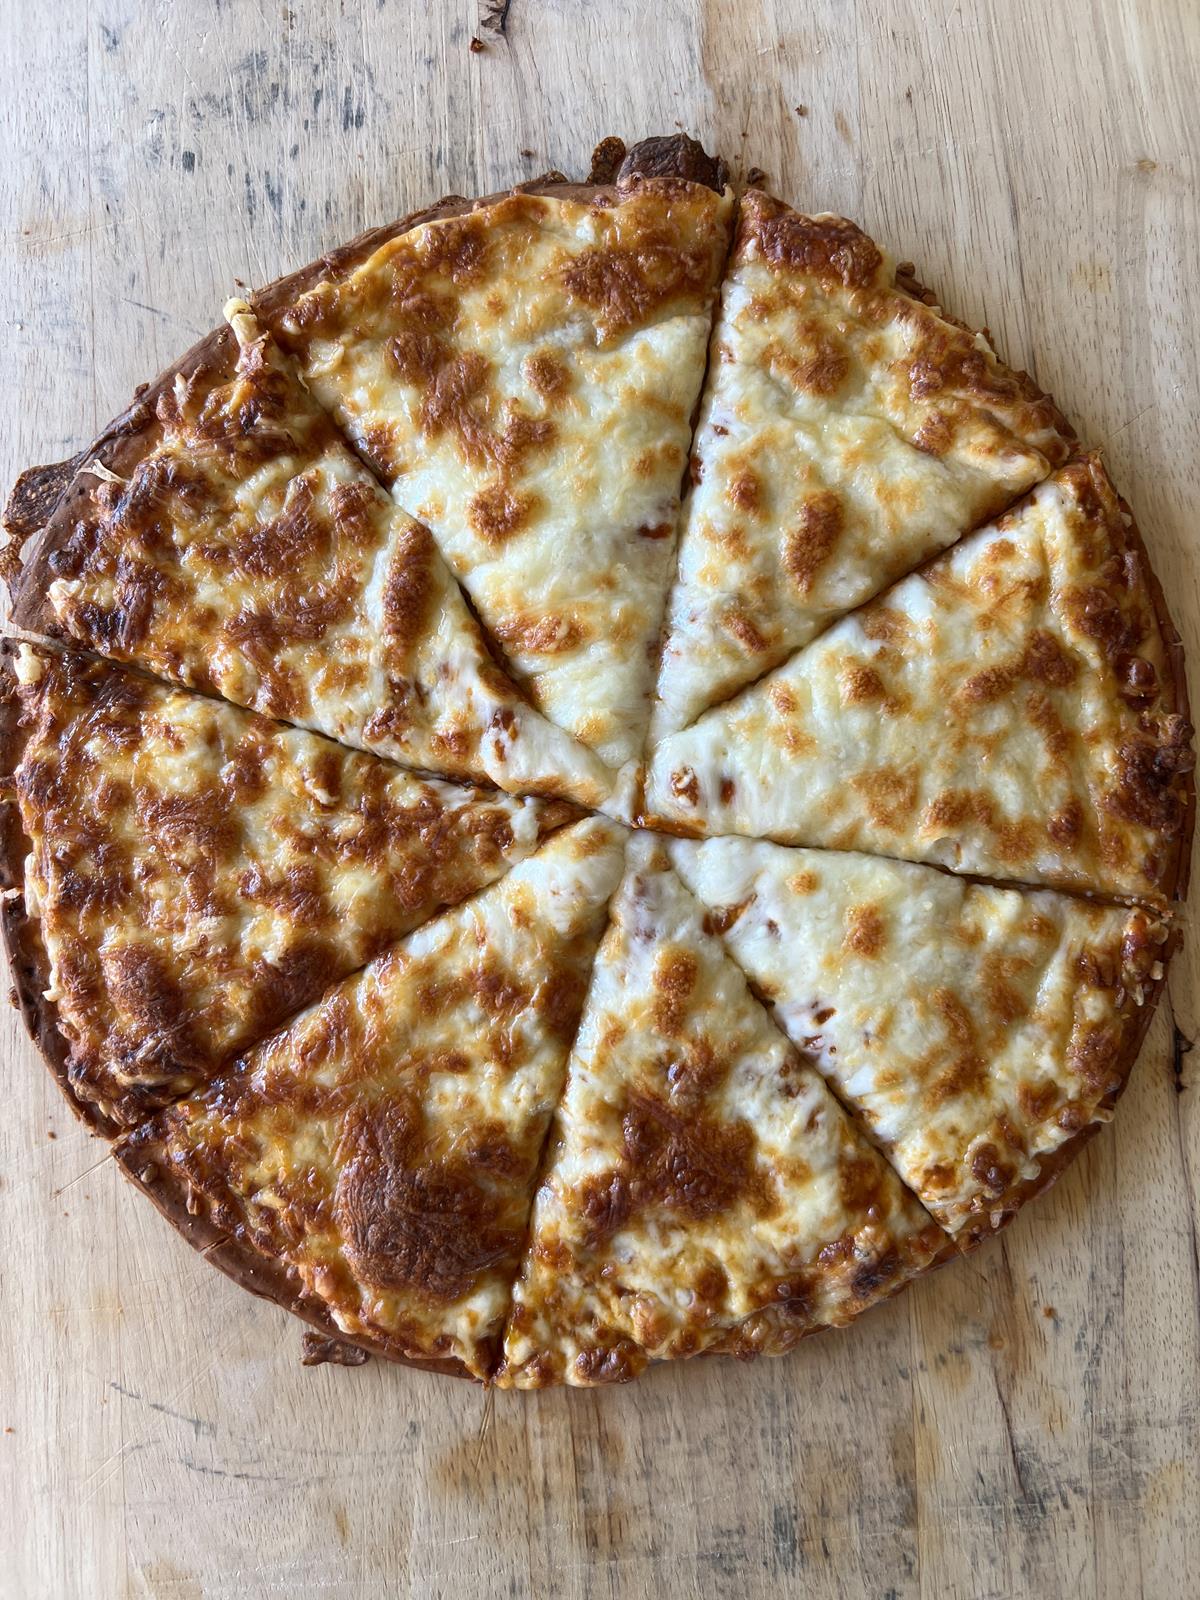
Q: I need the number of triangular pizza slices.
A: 8